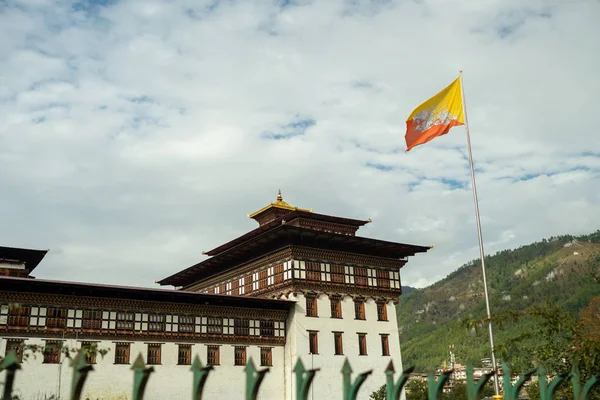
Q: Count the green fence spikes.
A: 13